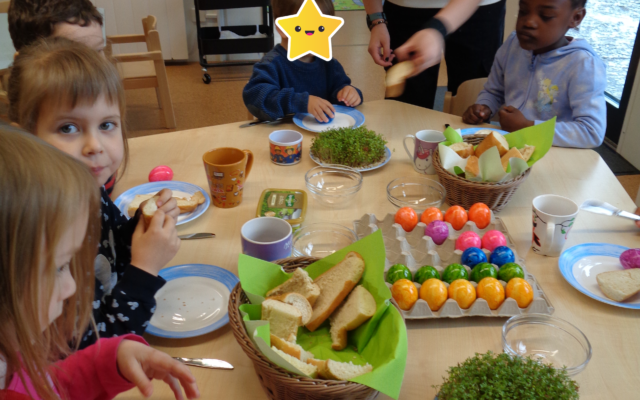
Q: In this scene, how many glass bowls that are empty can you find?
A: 4